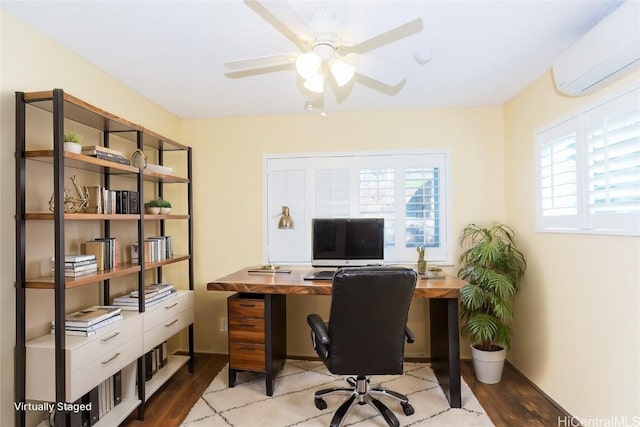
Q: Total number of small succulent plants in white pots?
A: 3